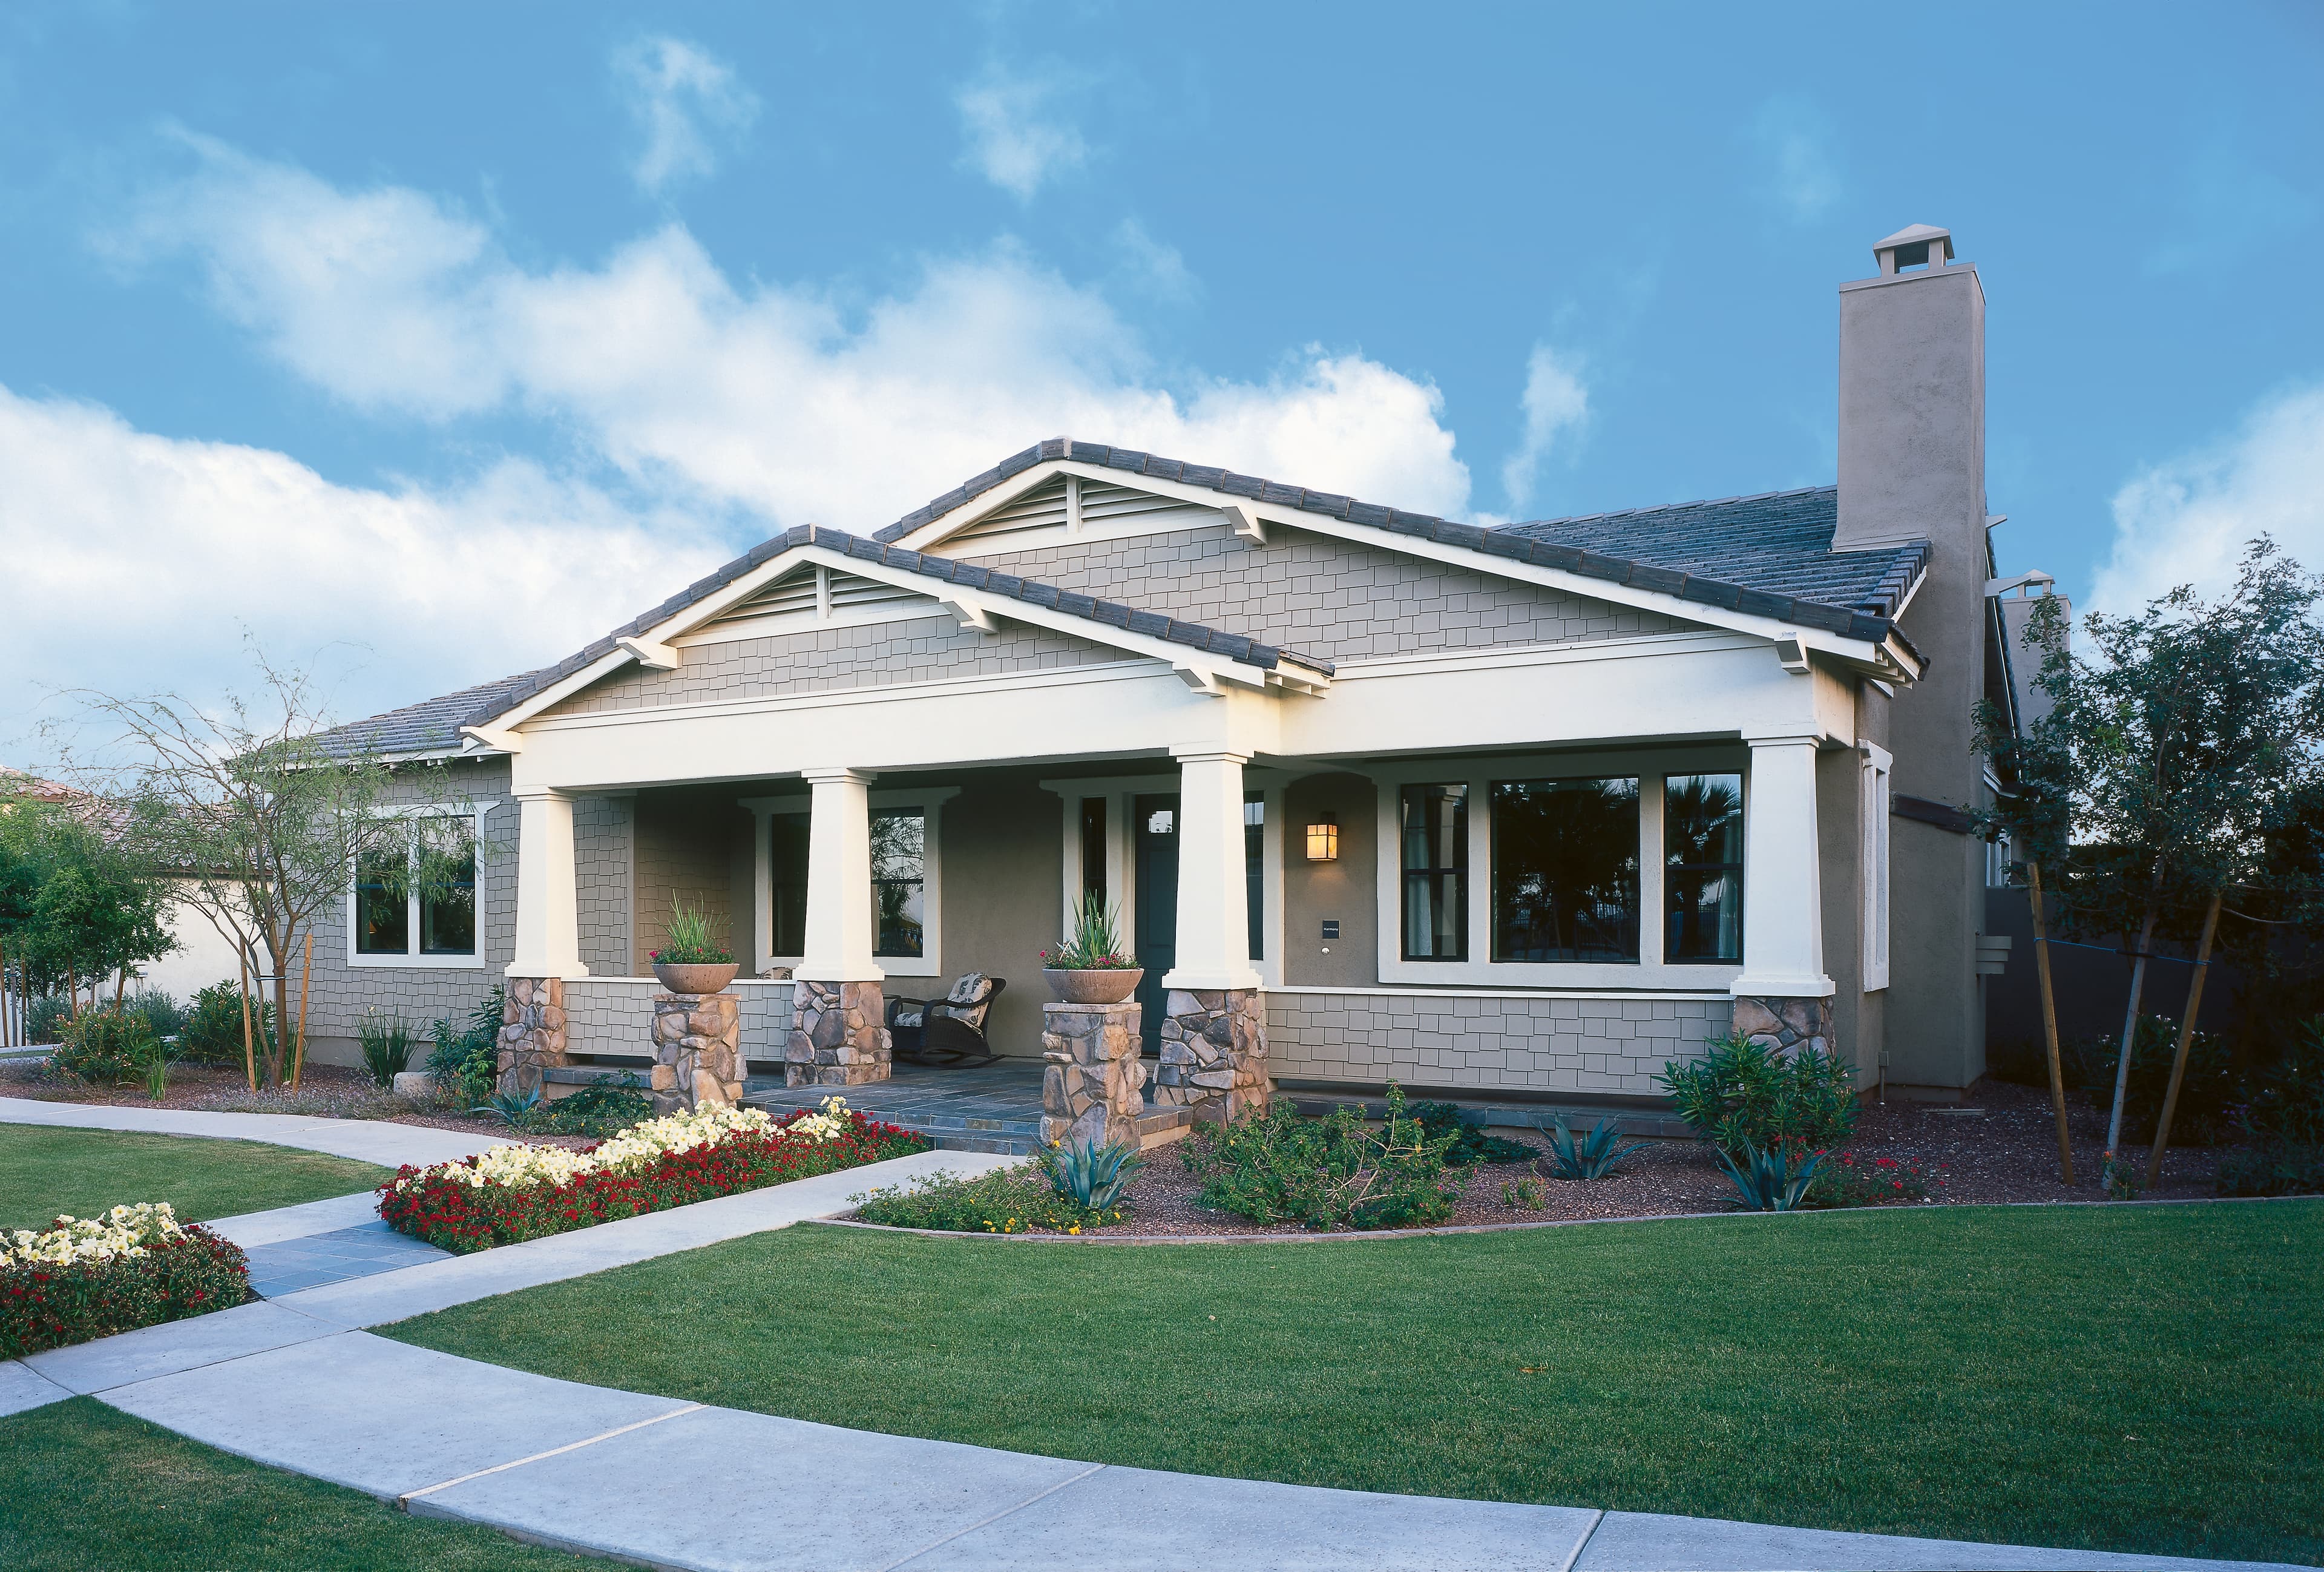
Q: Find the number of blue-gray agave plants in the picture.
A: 4